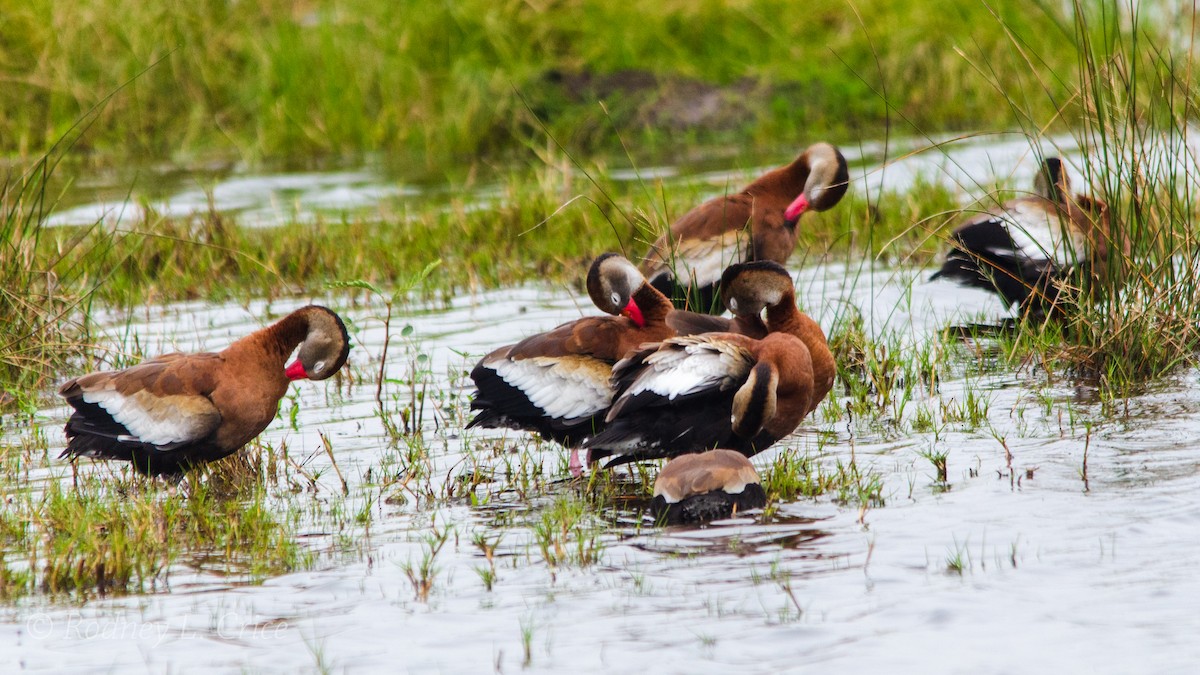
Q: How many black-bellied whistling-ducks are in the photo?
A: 7